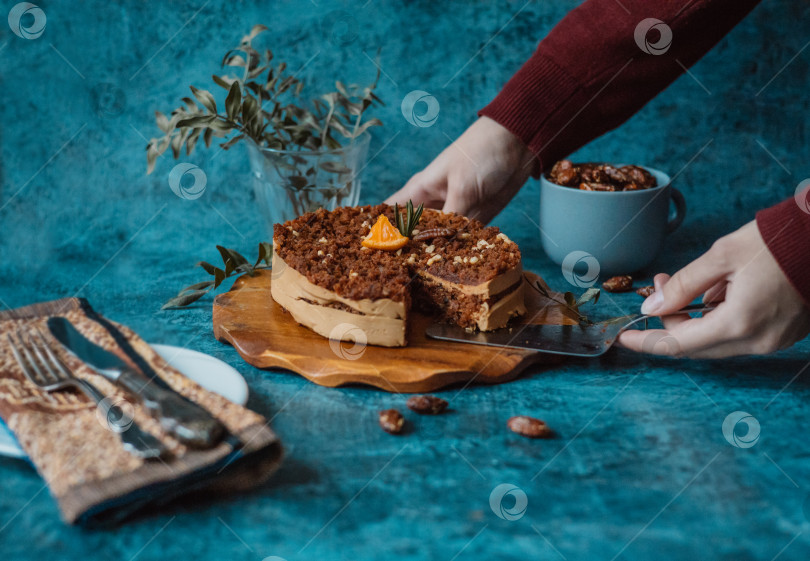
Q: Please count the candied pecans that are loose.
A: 5